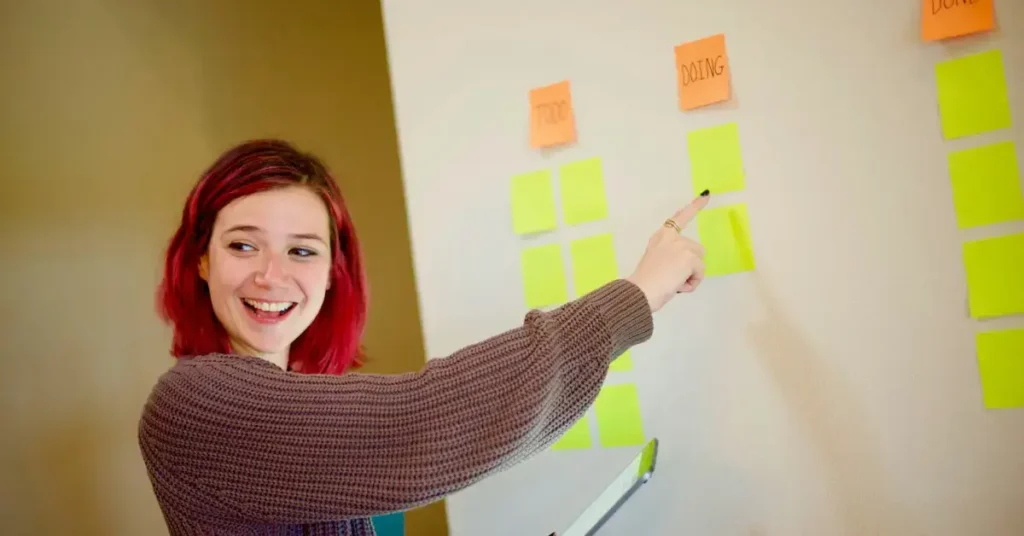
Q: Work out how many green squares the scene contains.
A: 13